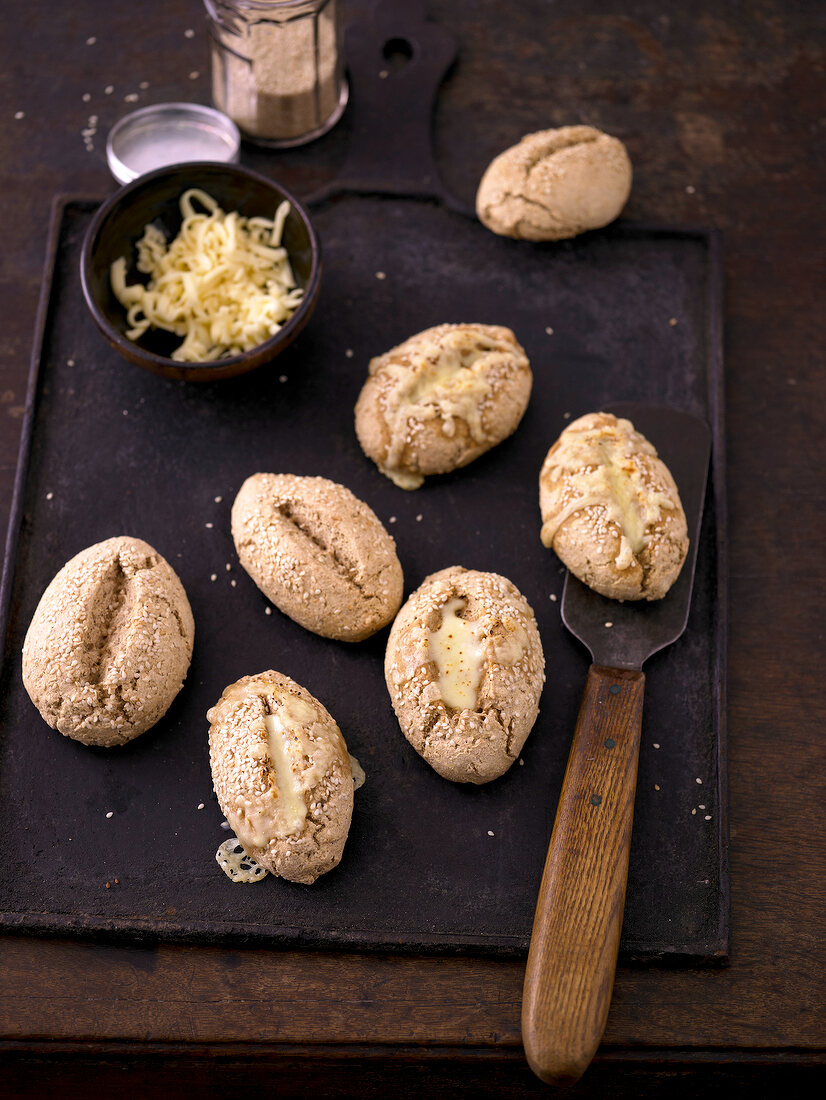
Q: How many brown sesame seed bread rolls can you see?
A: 7